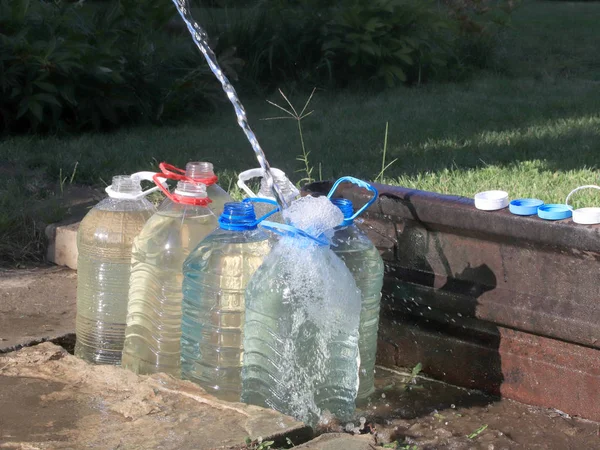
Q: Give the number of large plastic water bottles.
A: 7